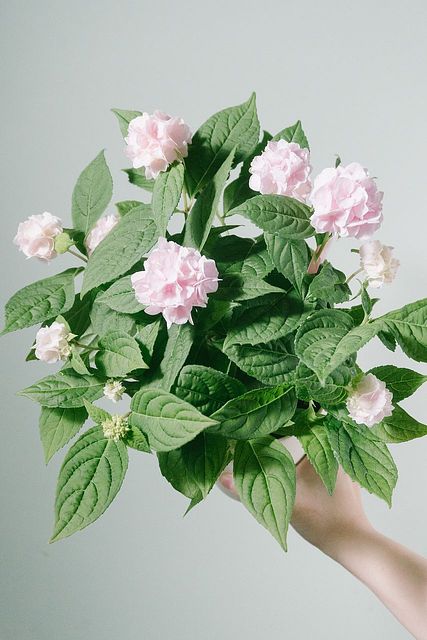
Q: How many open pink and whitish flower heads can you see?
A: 9